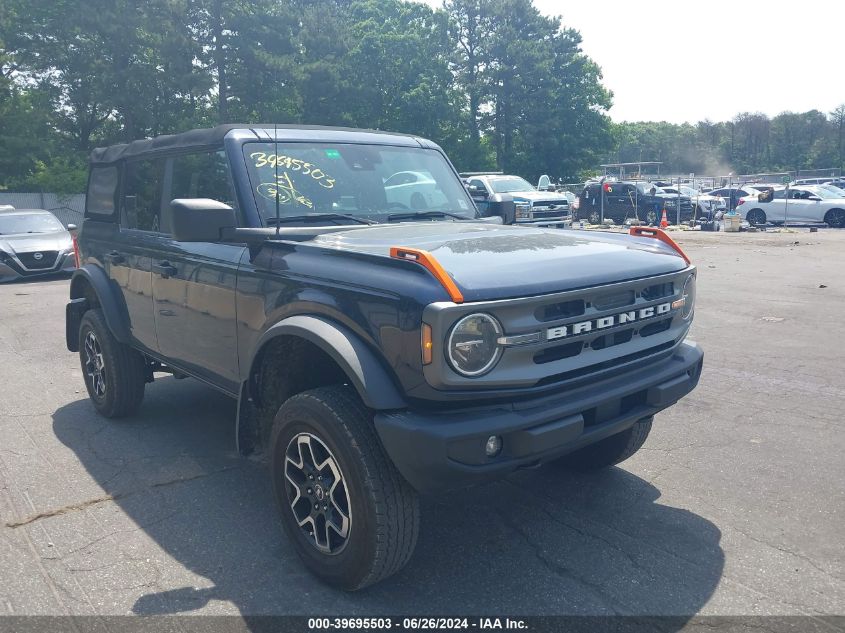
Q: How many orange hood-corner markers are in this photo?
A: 2